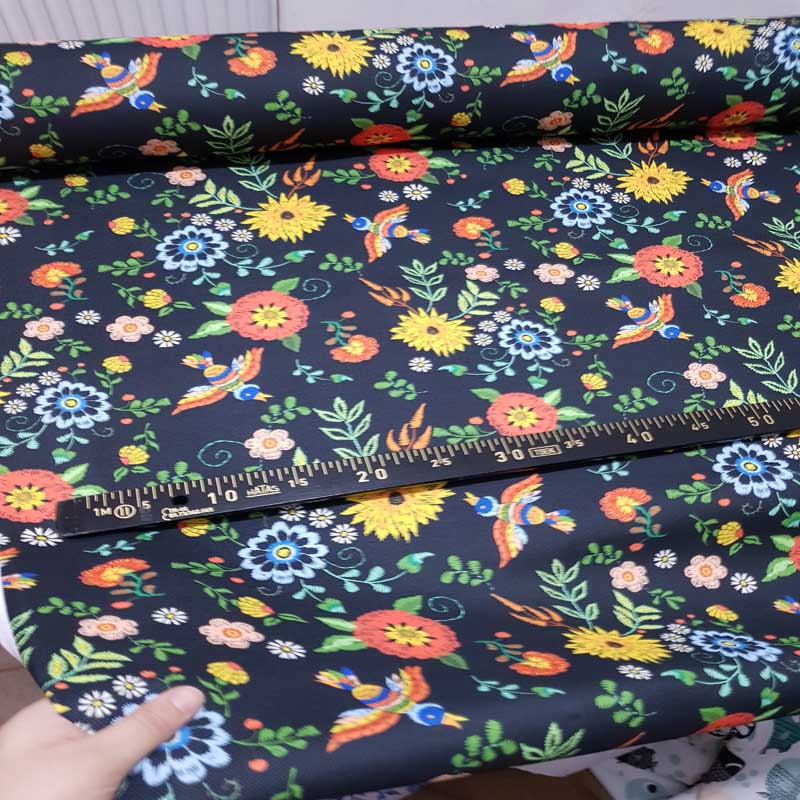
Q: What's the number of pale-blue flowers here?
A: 11